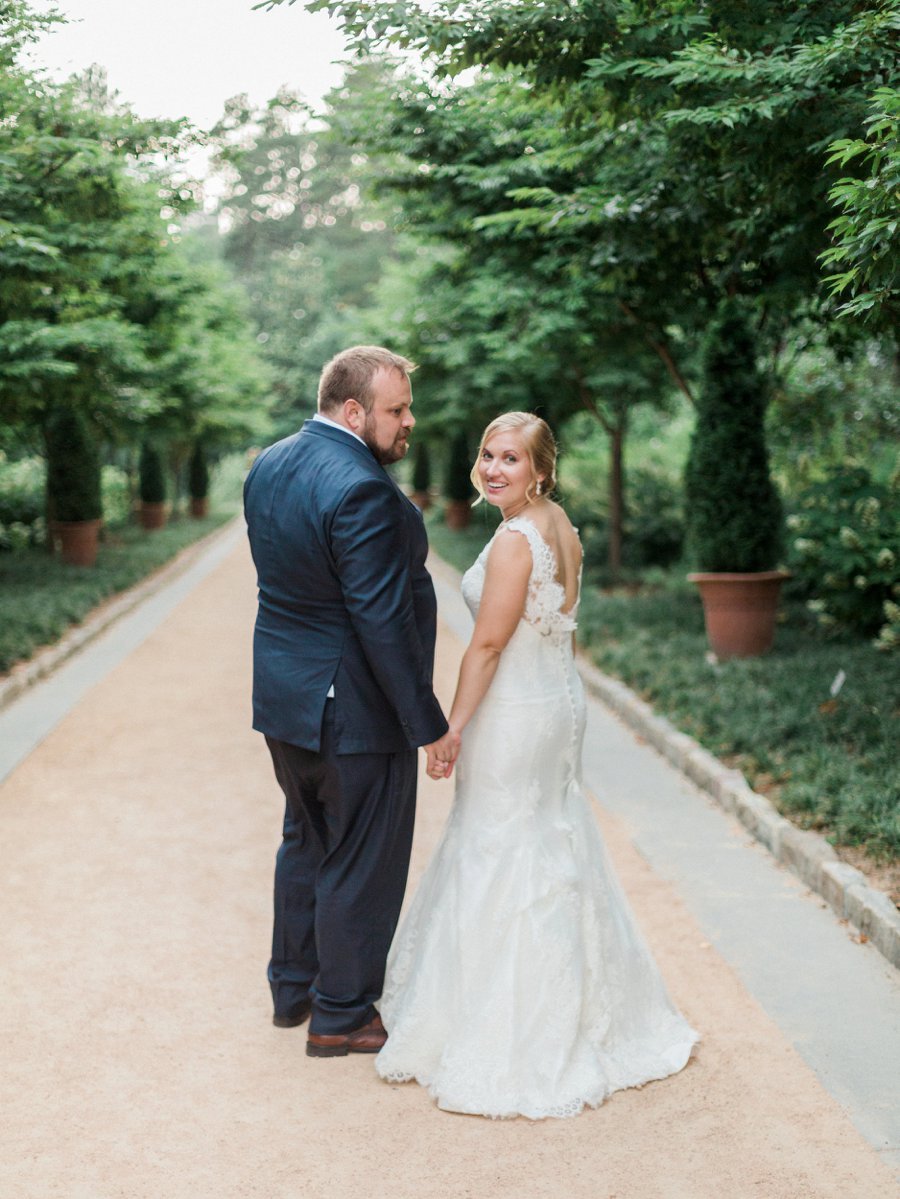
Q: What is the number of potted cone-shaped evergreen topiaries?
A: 6